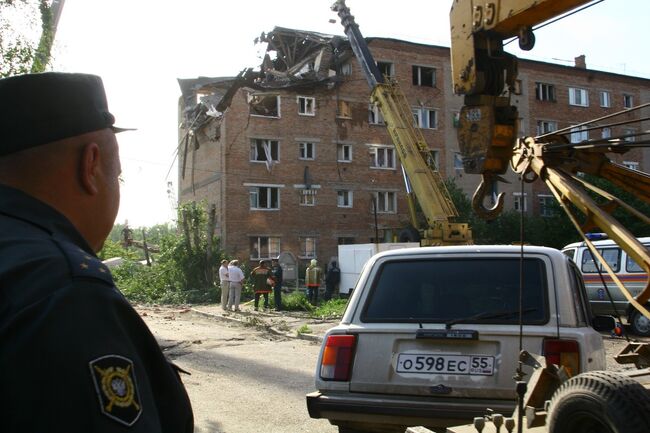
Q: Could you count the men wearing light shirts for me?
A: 2